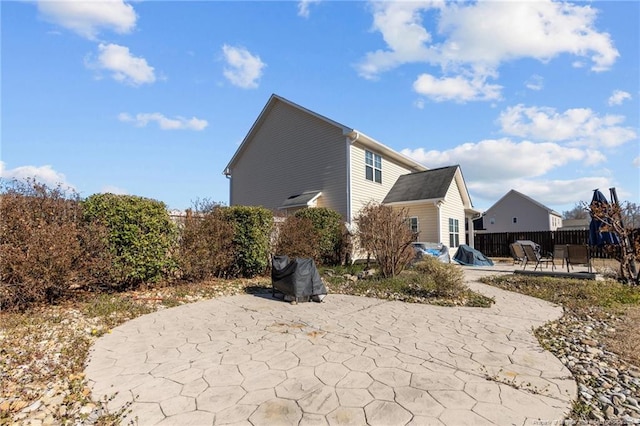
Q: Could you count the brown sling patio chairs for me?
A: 4